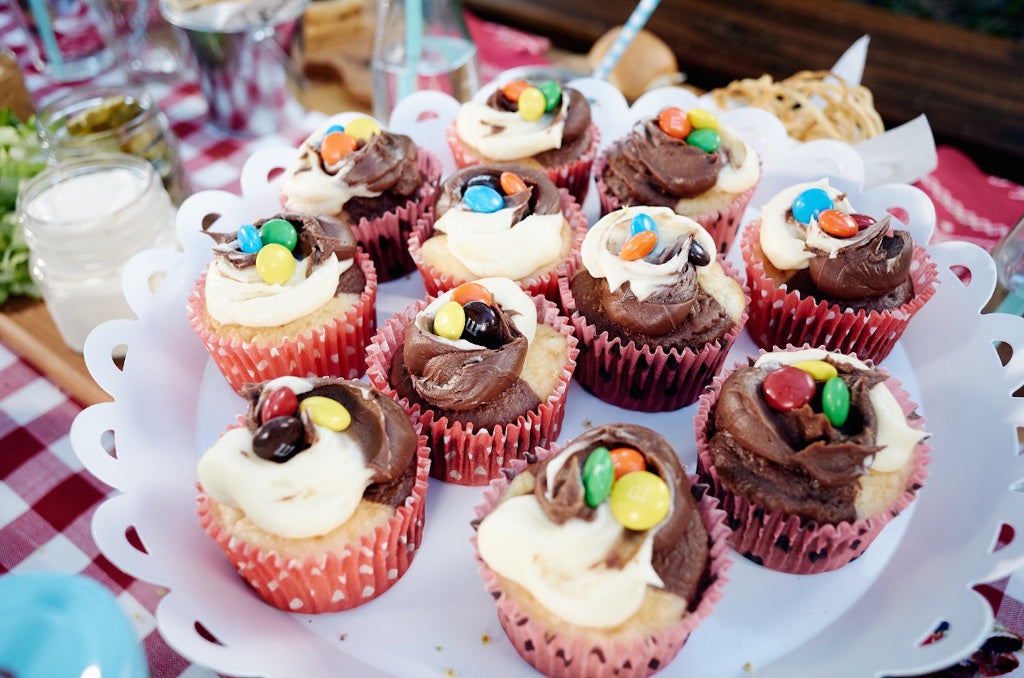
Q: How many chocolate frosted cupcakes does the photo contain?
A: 11